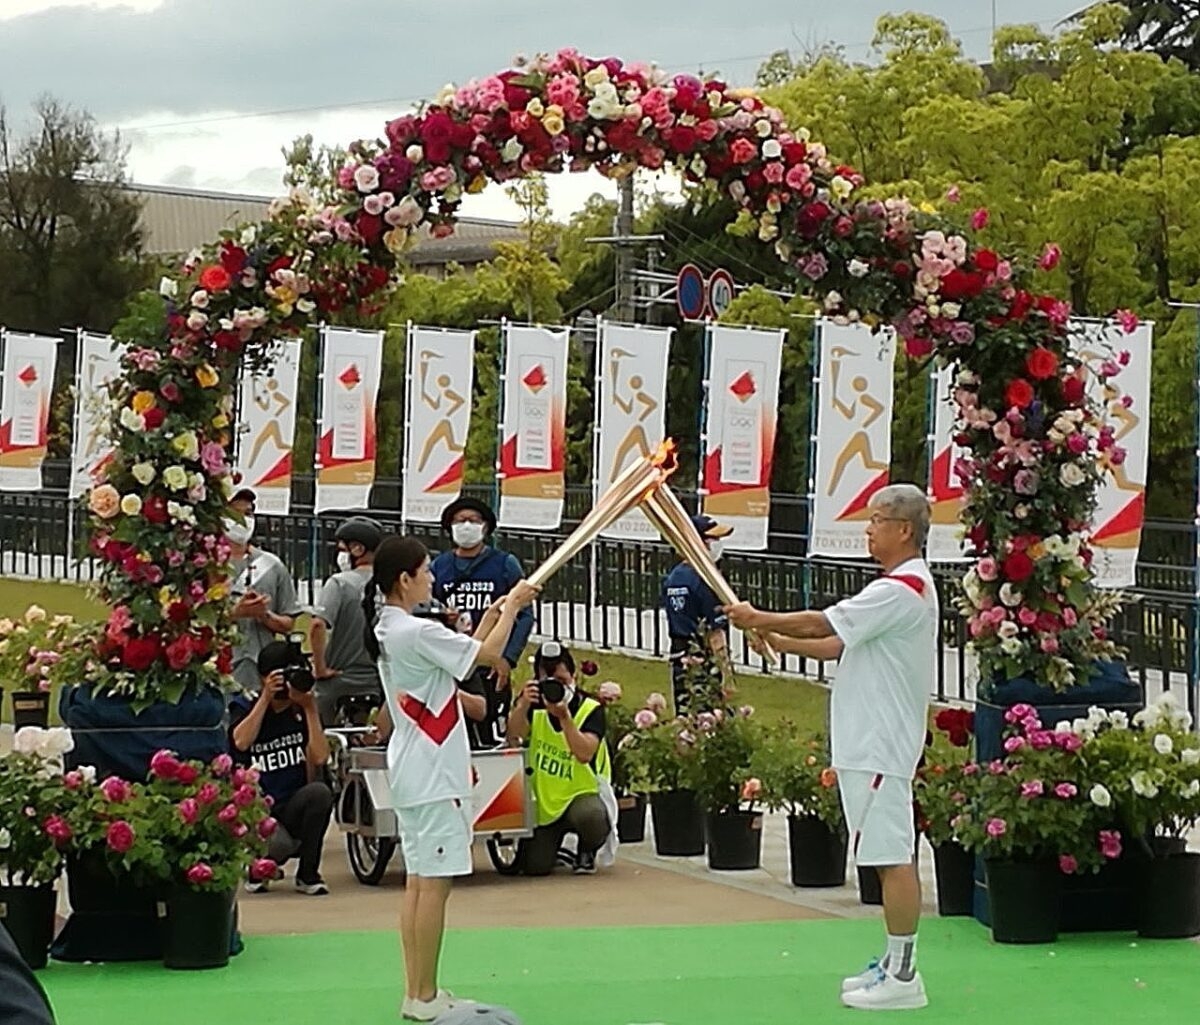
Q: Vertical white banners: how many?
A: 11